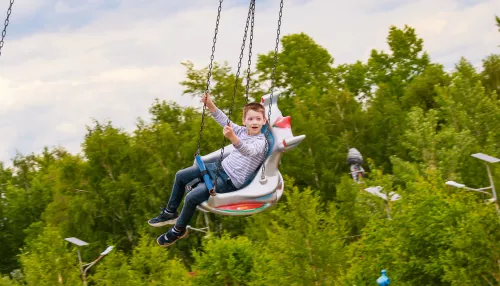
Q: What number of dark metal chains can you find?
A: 5